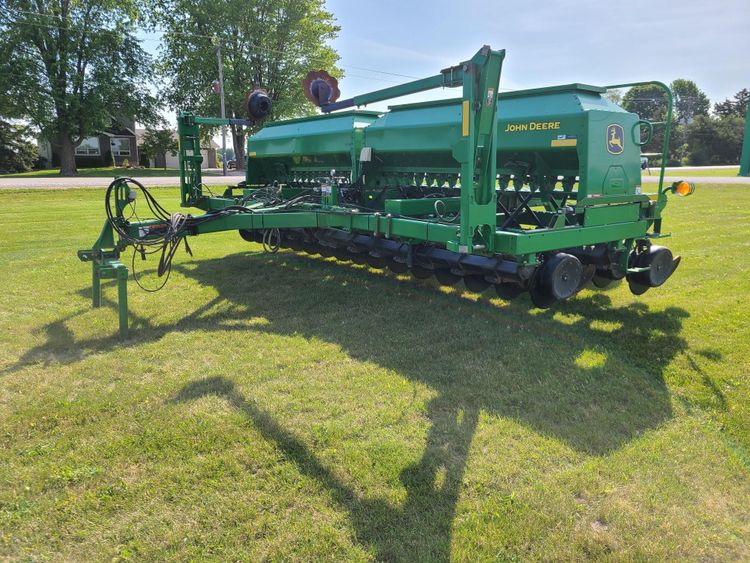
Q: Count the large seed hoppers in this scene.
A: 2